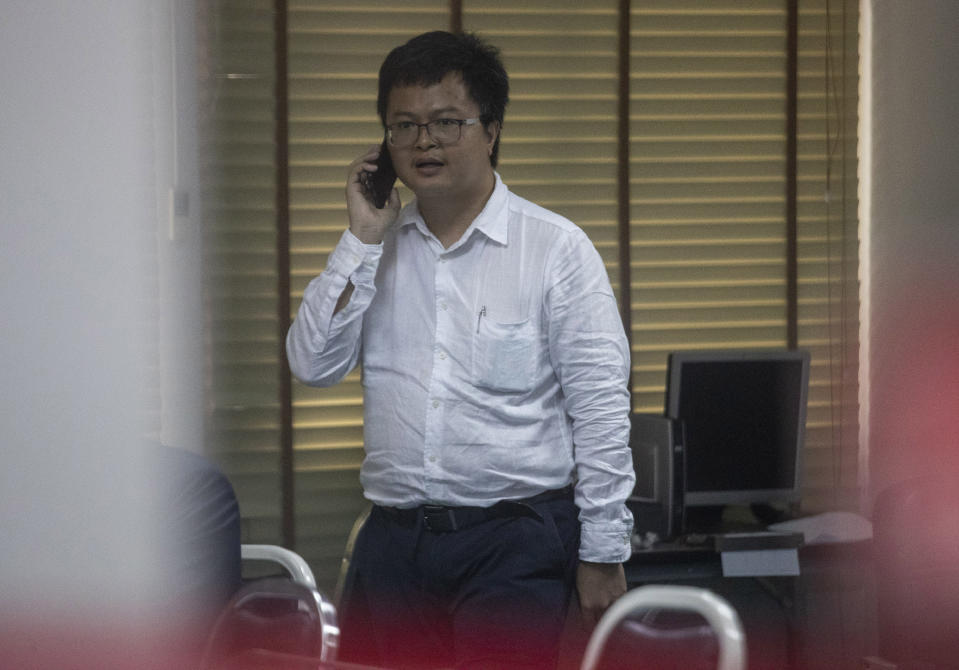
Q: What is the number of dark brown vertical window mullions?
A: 4